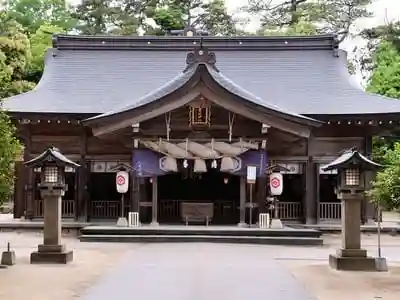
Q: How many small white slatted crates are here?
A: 2